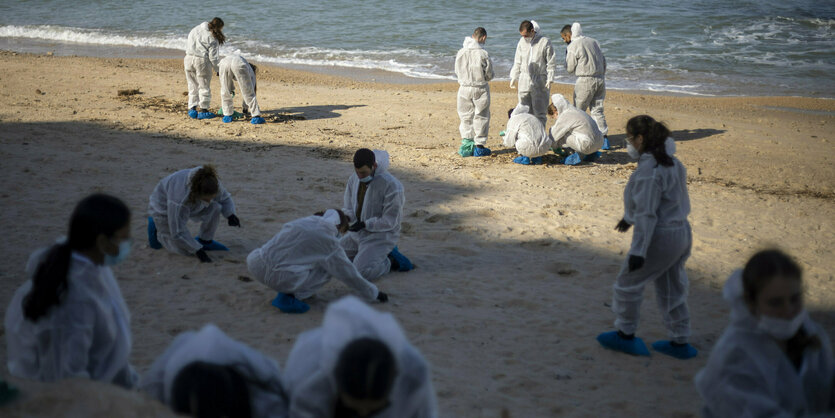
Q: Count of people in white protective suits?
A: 15